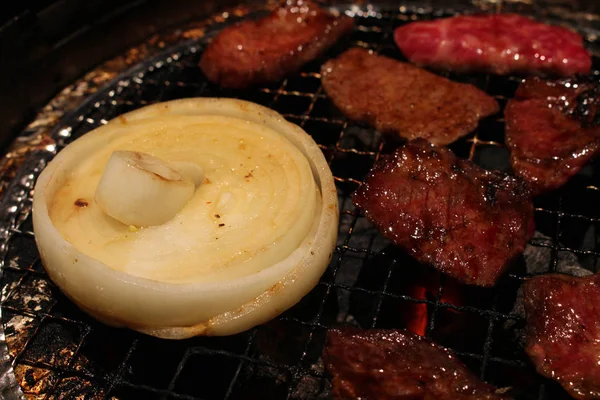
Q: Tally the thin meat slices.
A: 7